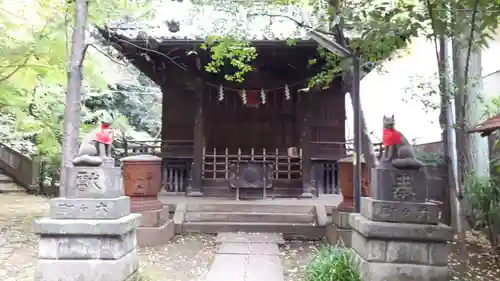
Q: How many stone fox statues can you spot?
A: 2